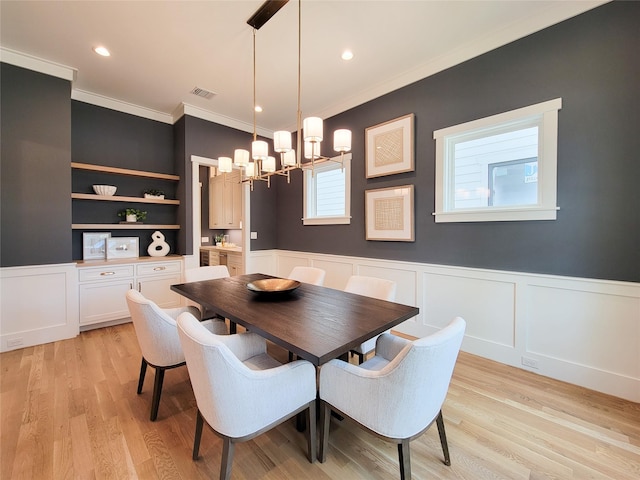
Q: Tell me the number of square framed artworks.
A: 2